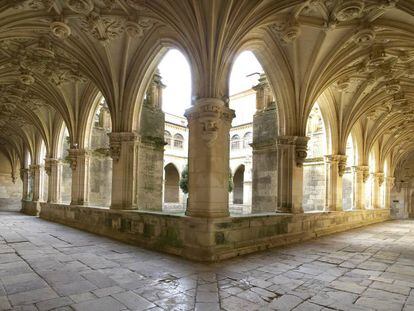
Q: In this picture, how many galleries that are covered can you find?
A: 2